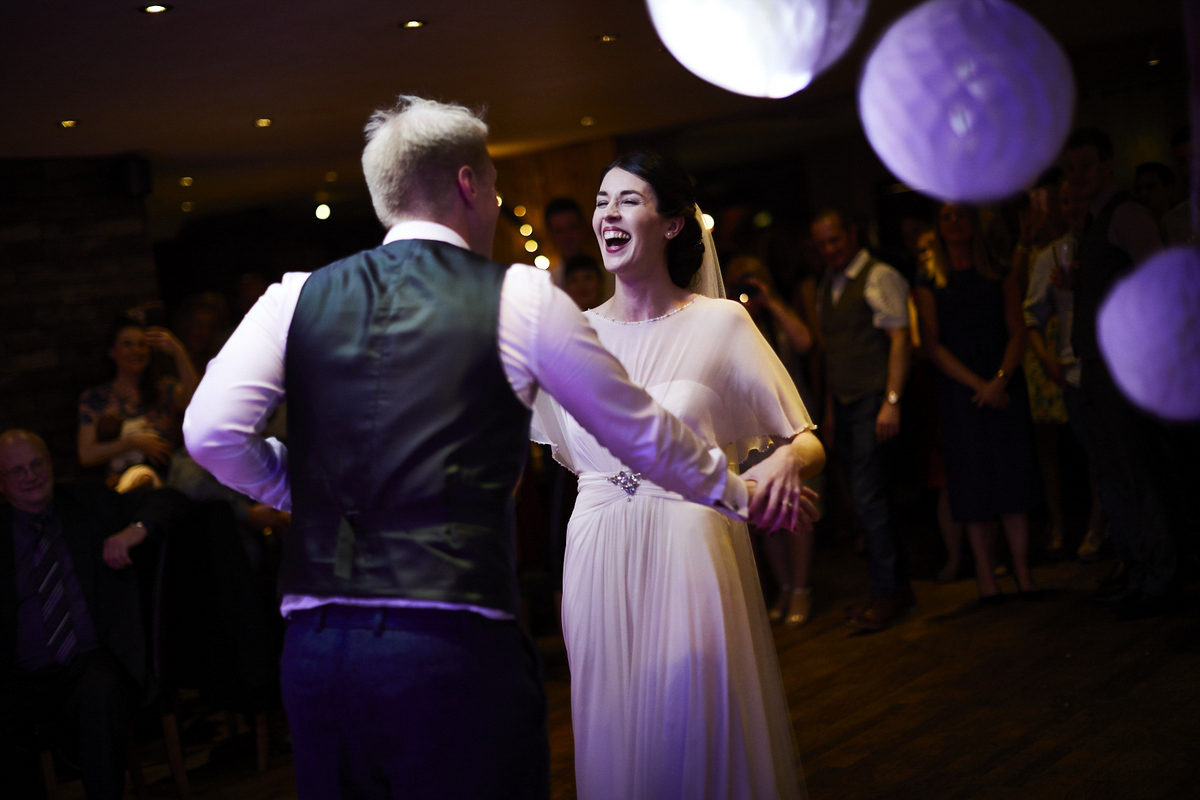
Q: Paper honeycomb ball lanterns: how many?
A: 3